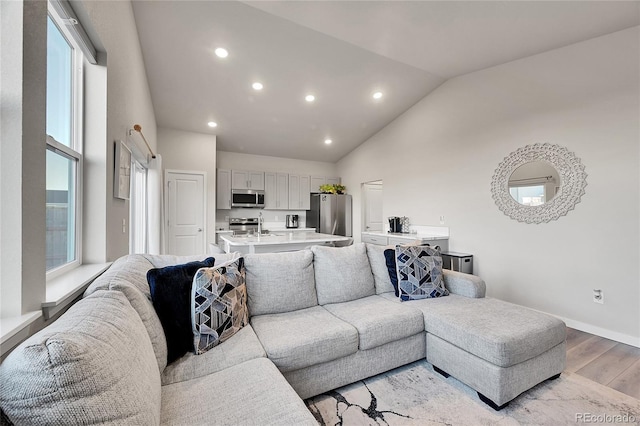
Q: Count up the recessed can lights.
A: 6